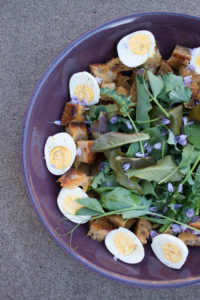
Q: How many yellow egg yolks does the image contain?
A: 7